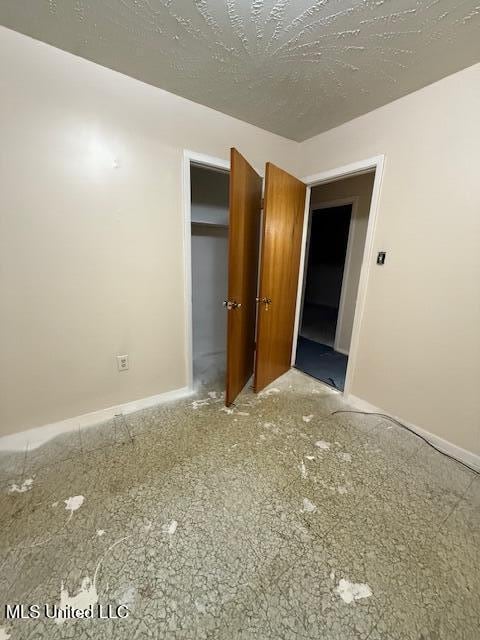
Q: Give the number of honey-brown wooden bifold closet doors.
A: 2